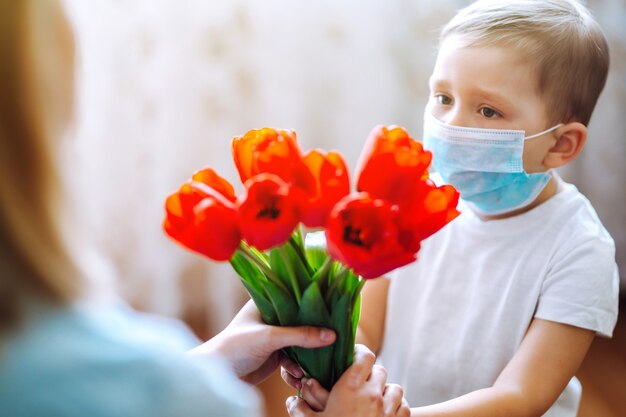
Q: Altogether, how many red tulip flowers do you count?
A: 7